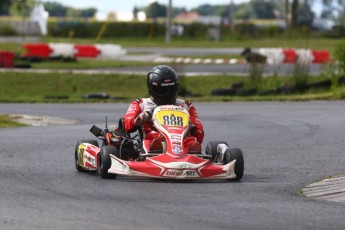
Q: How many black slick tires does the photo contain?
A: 4